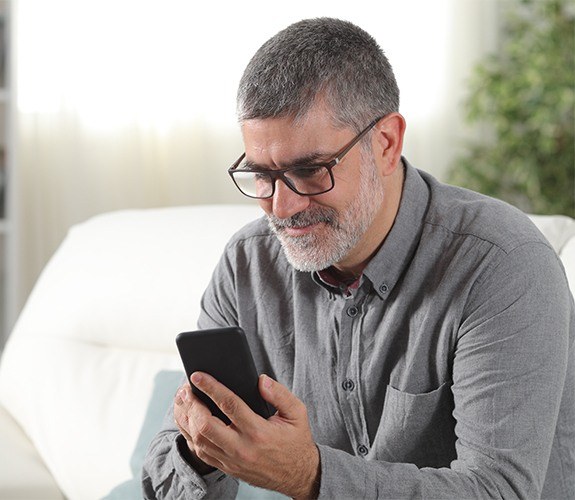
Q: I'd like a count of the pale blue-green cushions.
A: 1